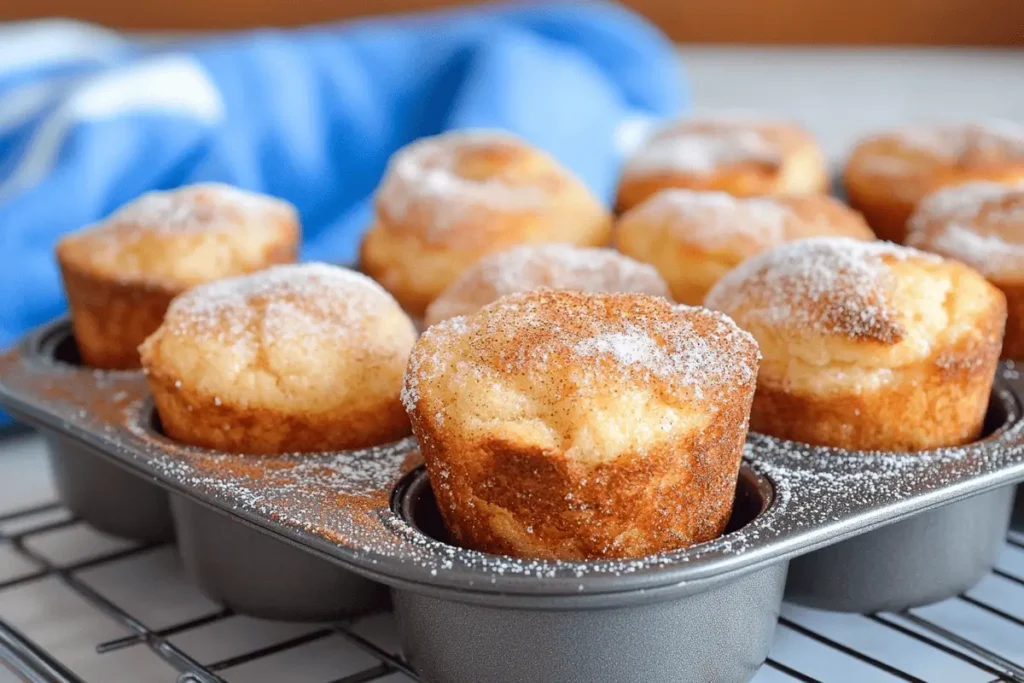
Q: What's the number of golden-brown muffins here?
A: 10